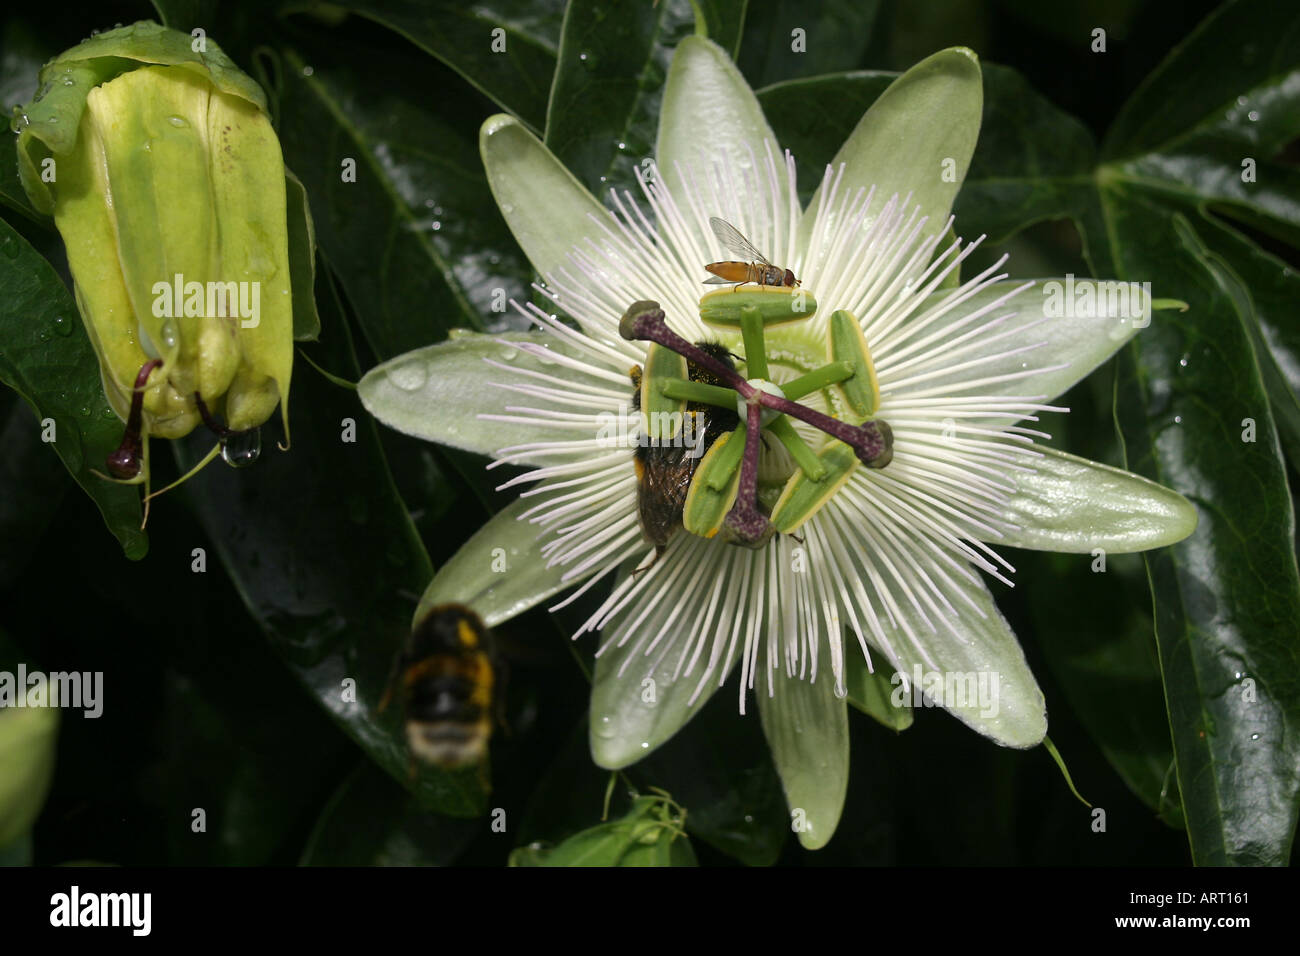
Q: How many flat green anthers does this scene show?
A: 5